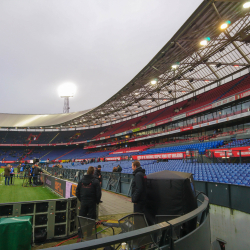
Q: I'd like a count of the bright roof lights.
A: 5